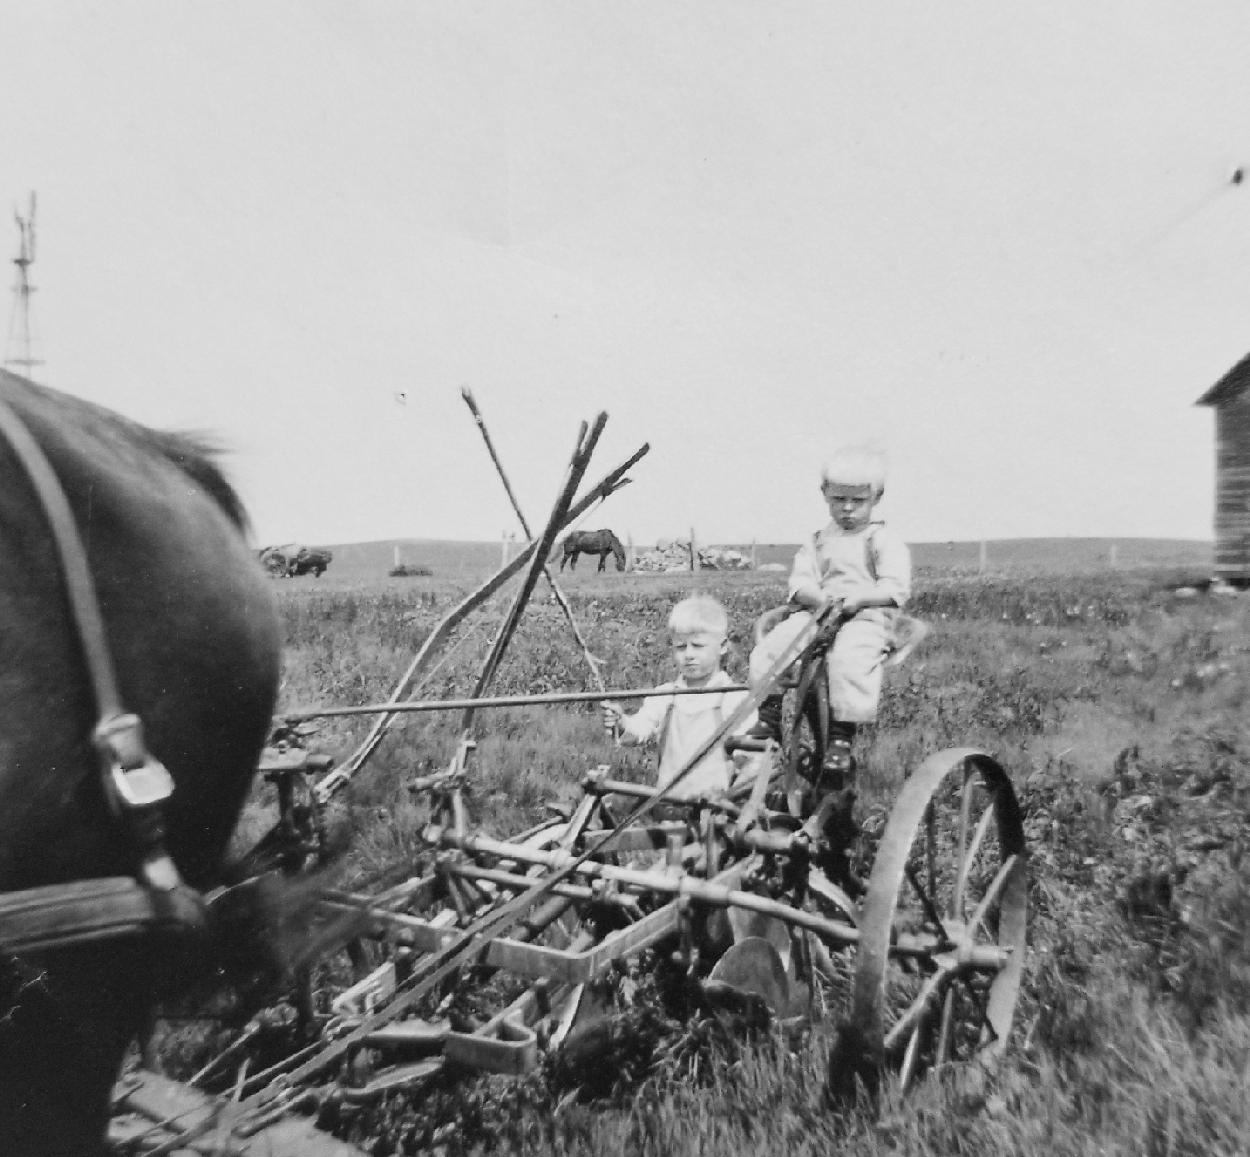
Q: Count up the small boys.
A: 2